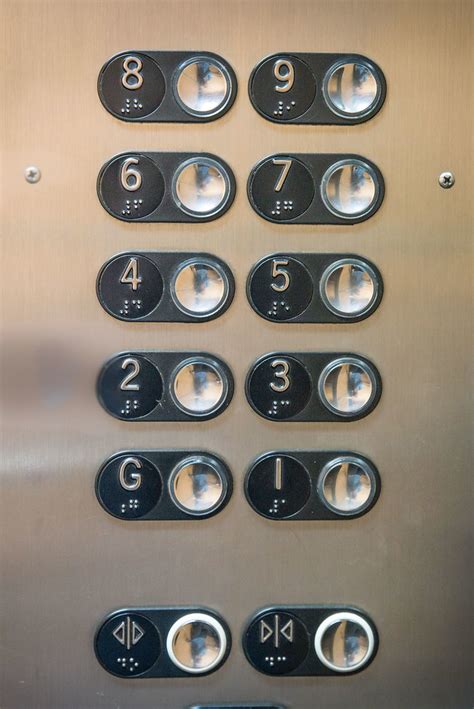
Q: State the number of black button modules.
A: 12